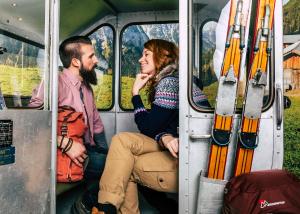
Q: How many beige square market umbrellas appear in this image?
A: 0